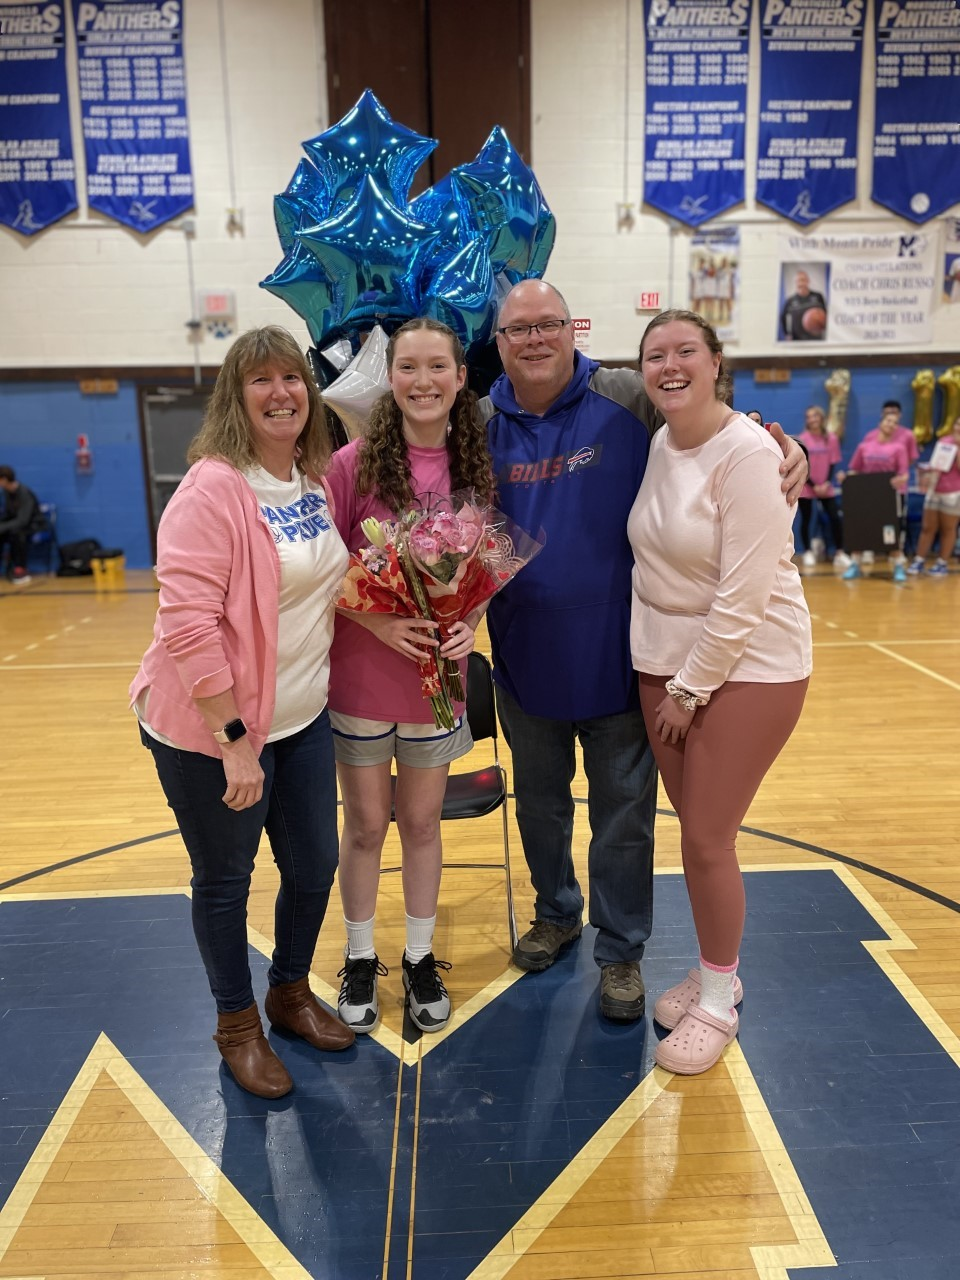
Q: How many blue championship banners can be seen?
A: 5